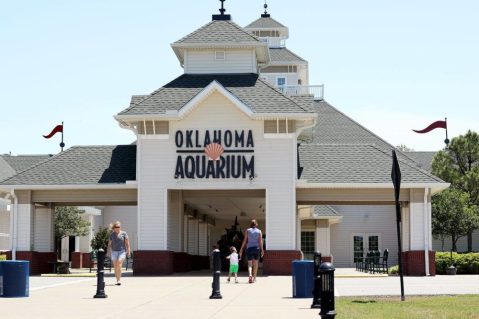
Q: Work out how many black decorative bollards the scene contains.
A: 4